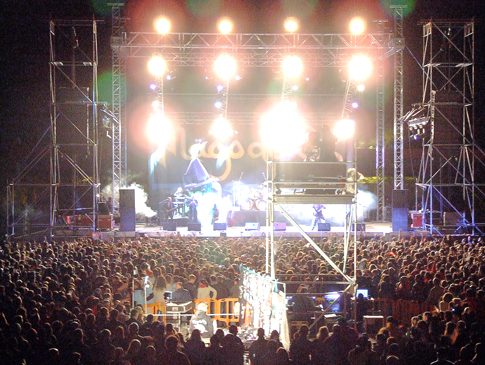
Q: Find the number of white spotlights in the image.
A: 12